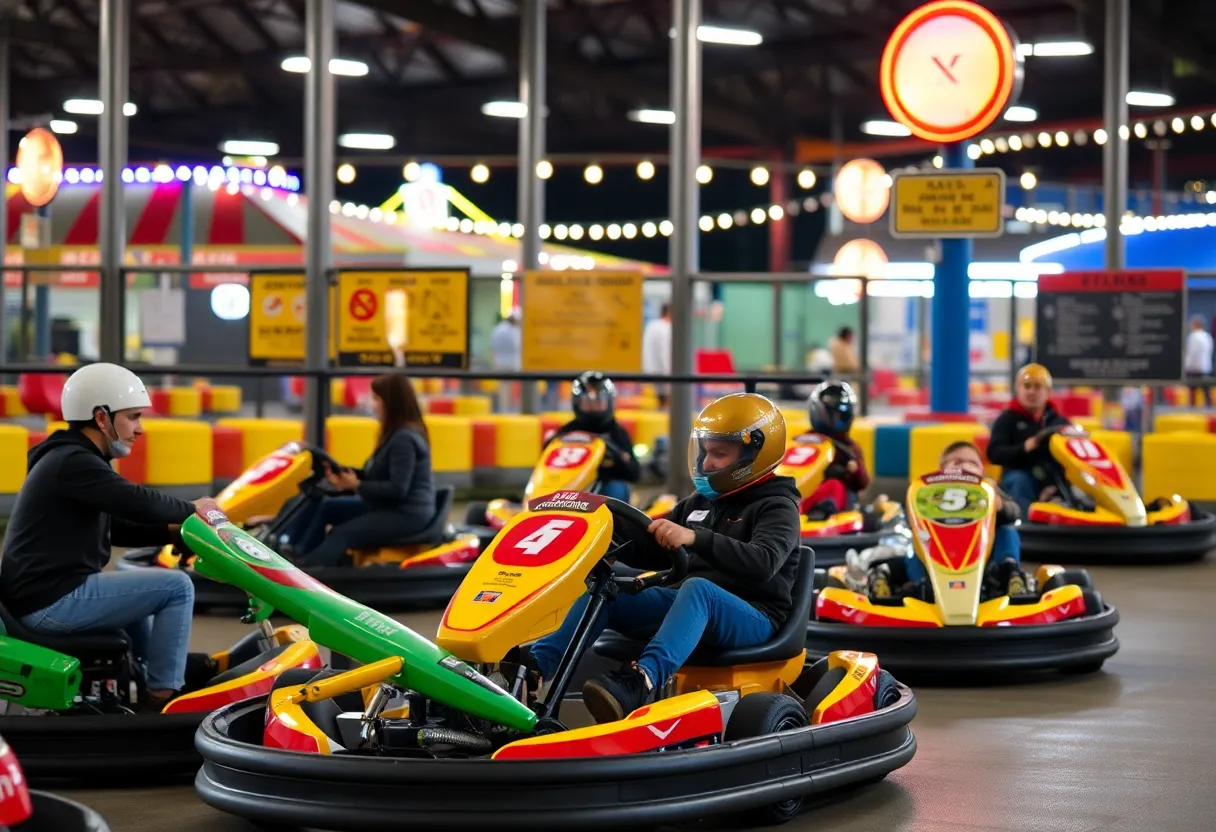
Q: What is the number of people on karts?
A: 7